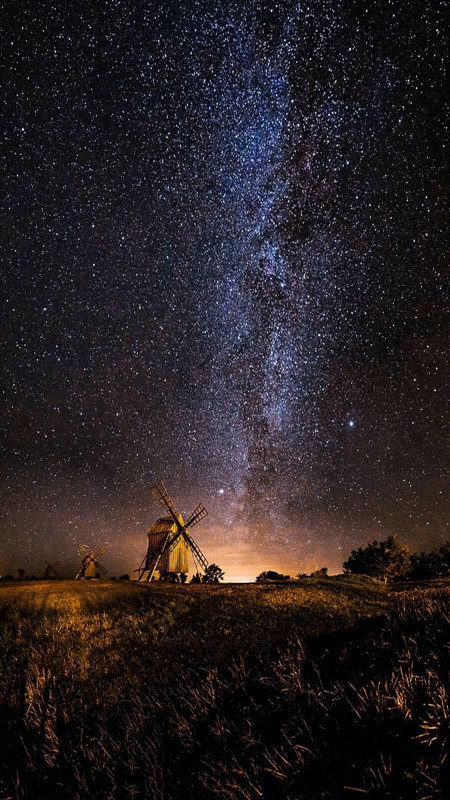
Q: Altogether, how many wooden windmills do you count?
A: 3